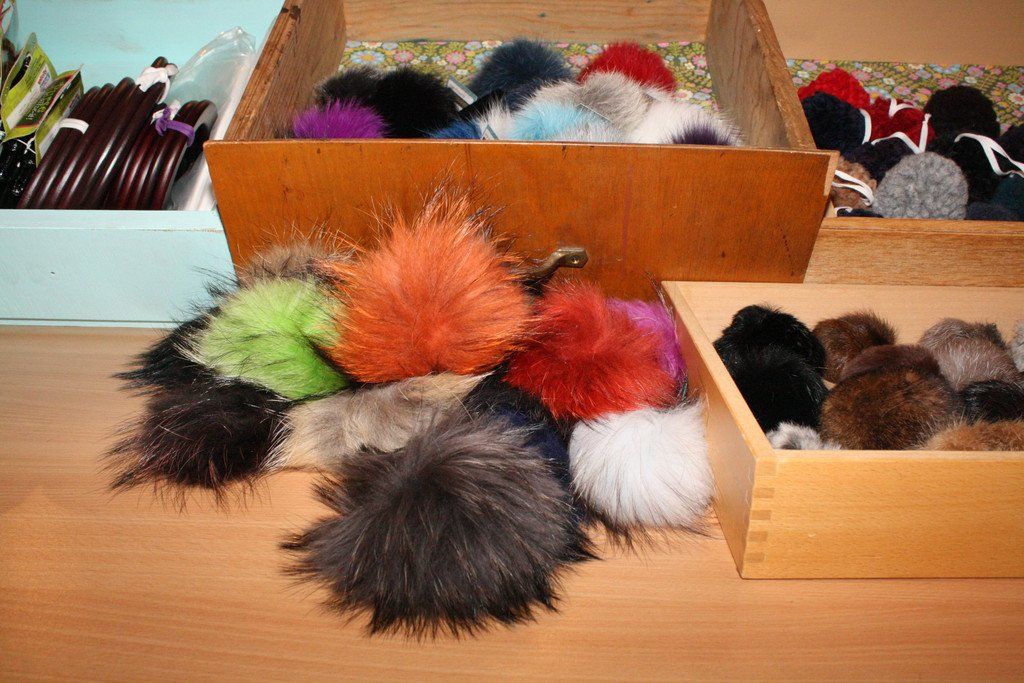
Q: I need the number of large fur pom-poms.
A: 11